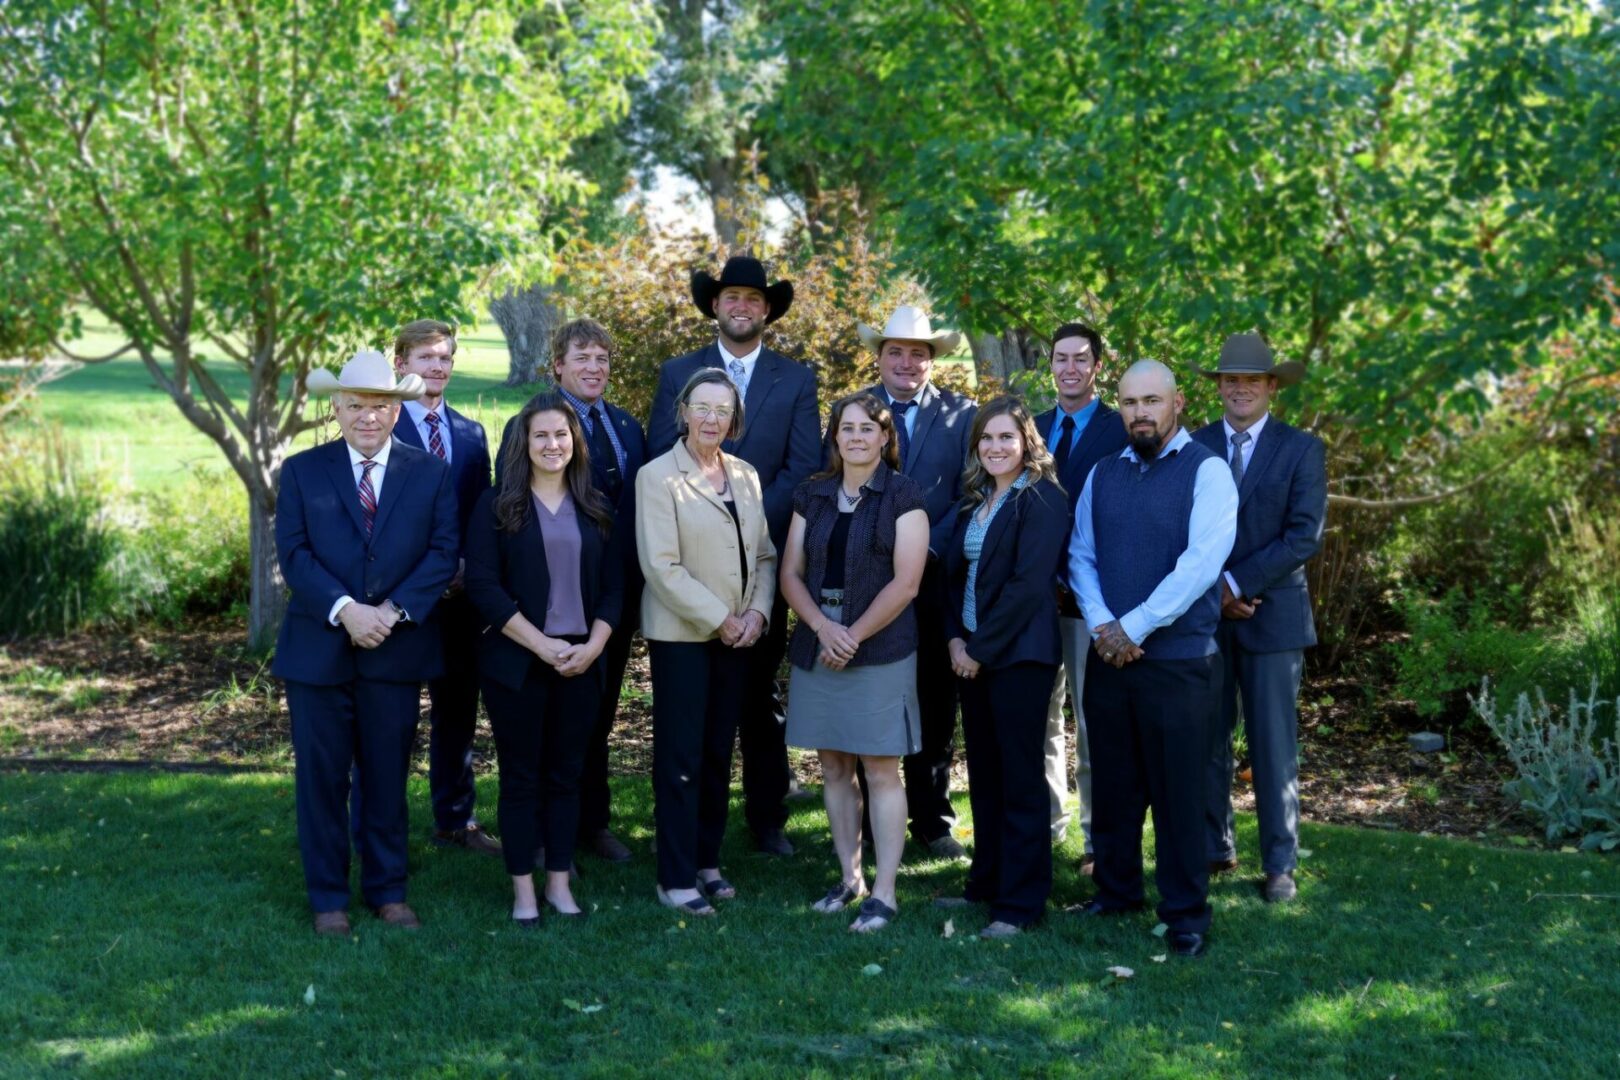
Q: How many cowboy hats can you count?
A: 4